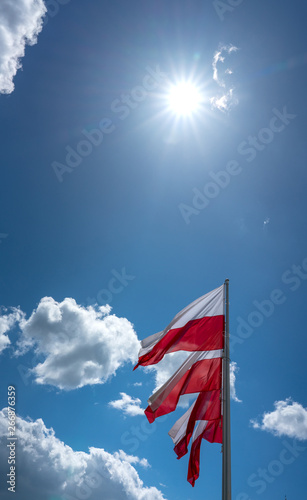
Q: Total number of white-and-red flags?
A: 4